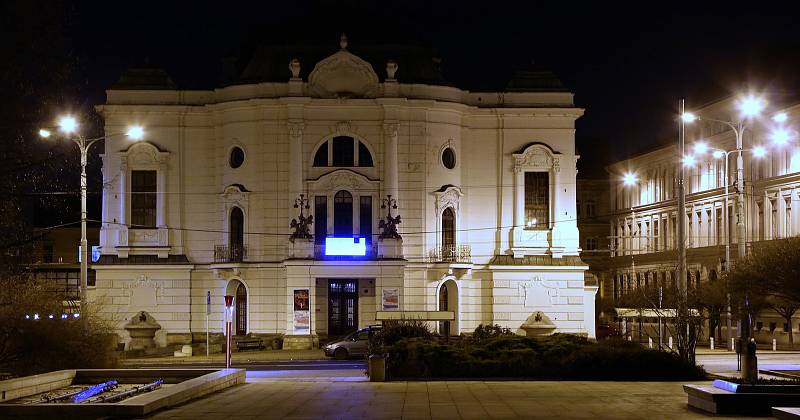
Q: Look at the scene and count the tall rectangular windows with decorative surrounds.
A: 2